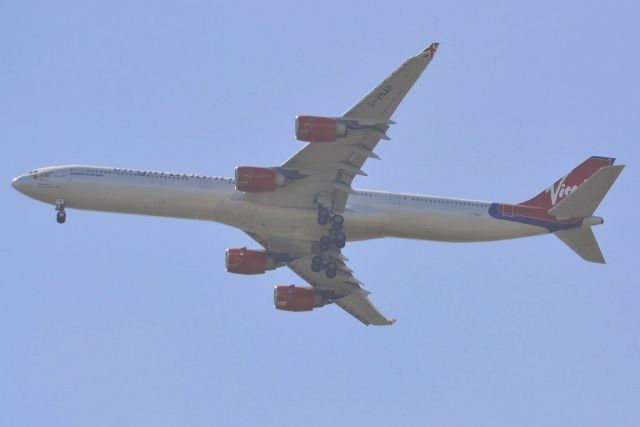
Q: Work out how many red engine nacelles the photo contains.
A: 4